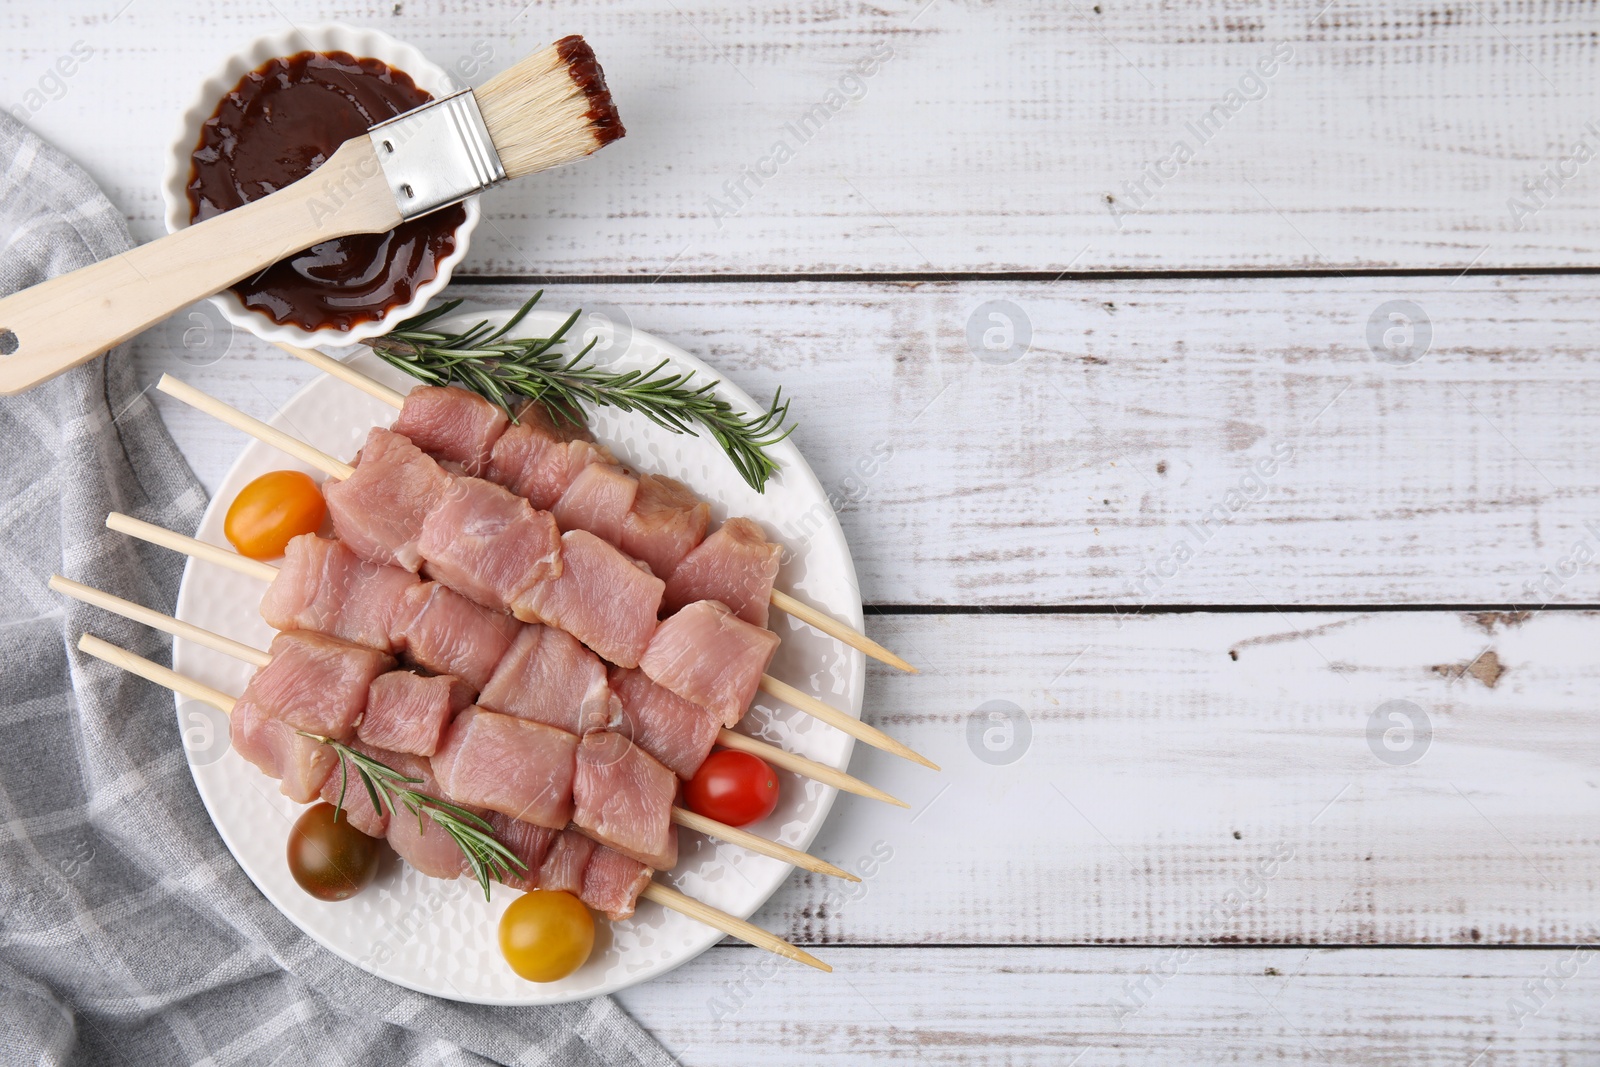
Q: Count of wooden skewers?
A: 5